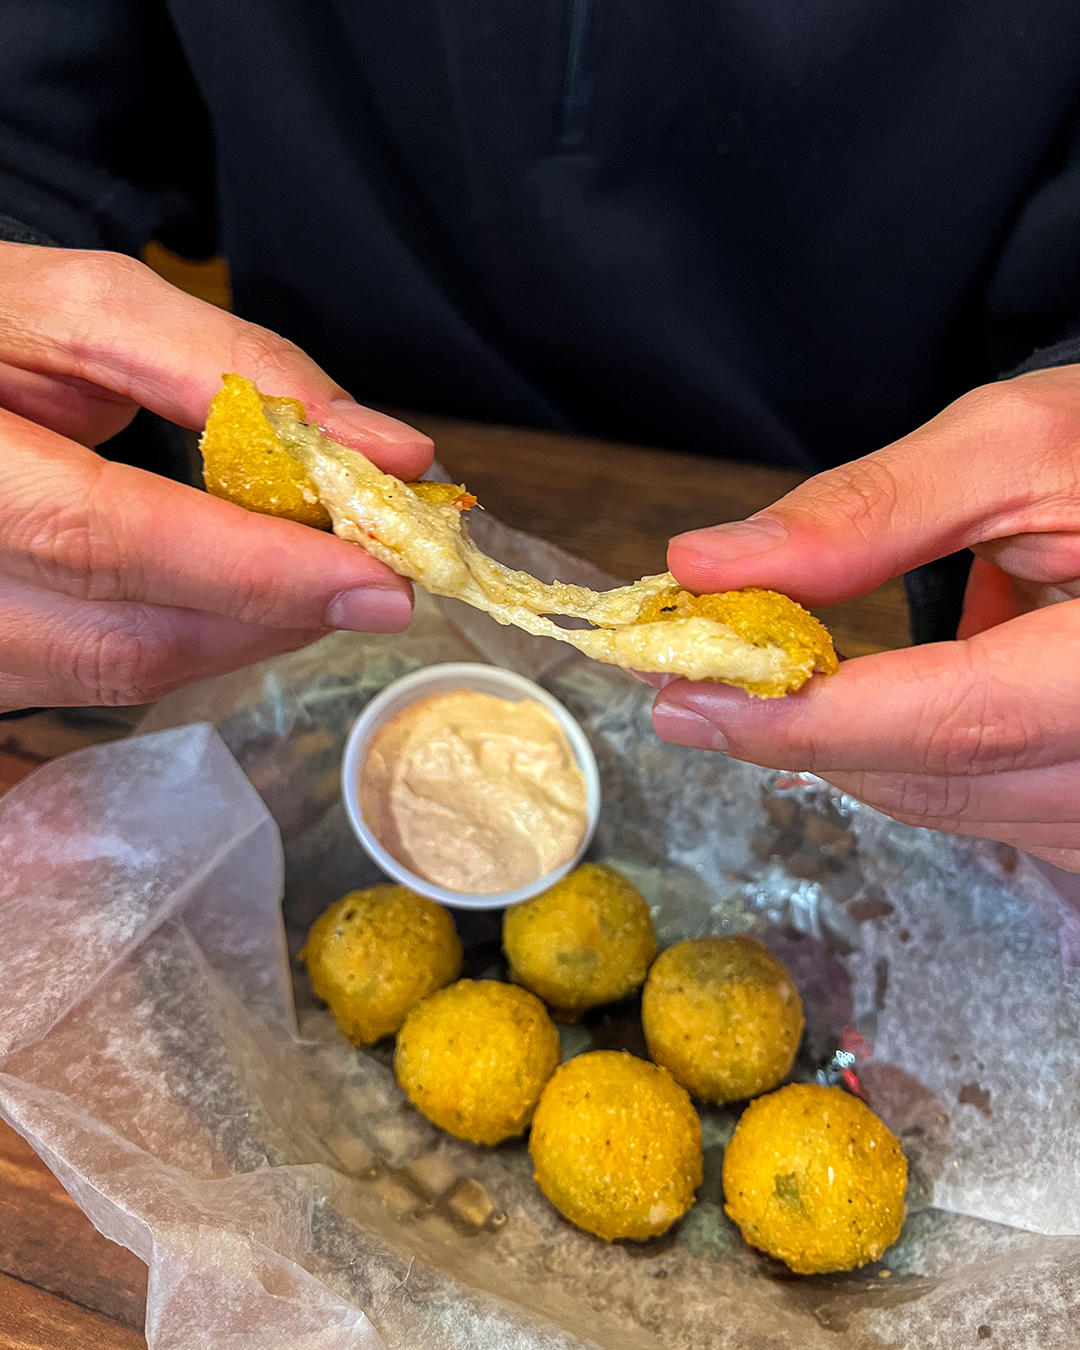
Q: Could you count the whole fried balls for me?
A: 6